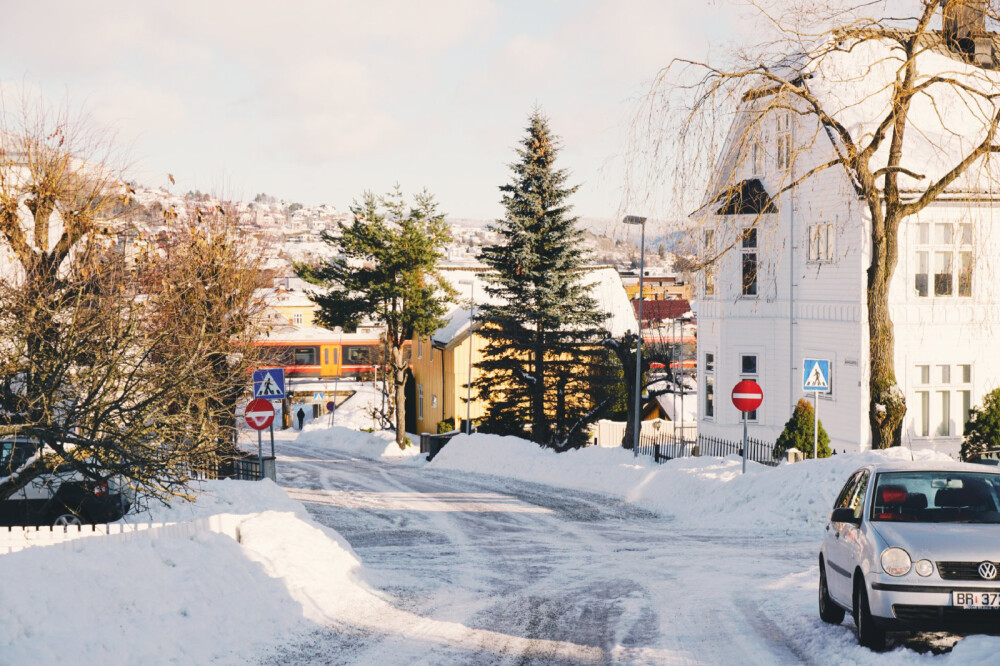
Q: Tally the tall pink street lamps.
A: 0